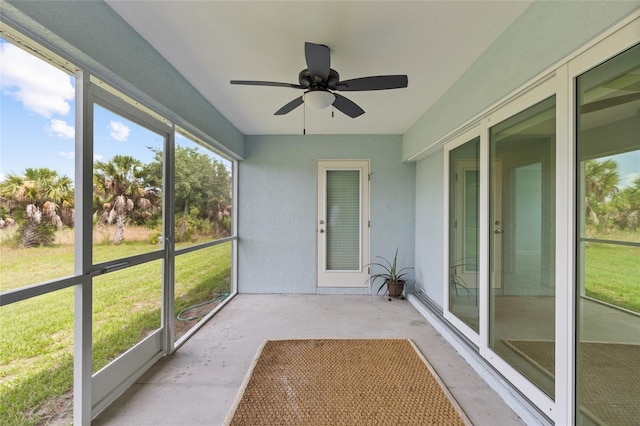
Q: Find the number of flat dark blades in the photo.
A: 5